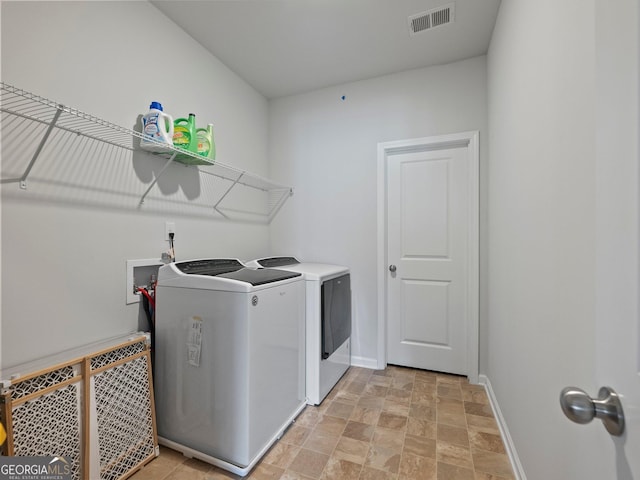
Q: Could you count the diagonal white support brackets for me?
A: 3